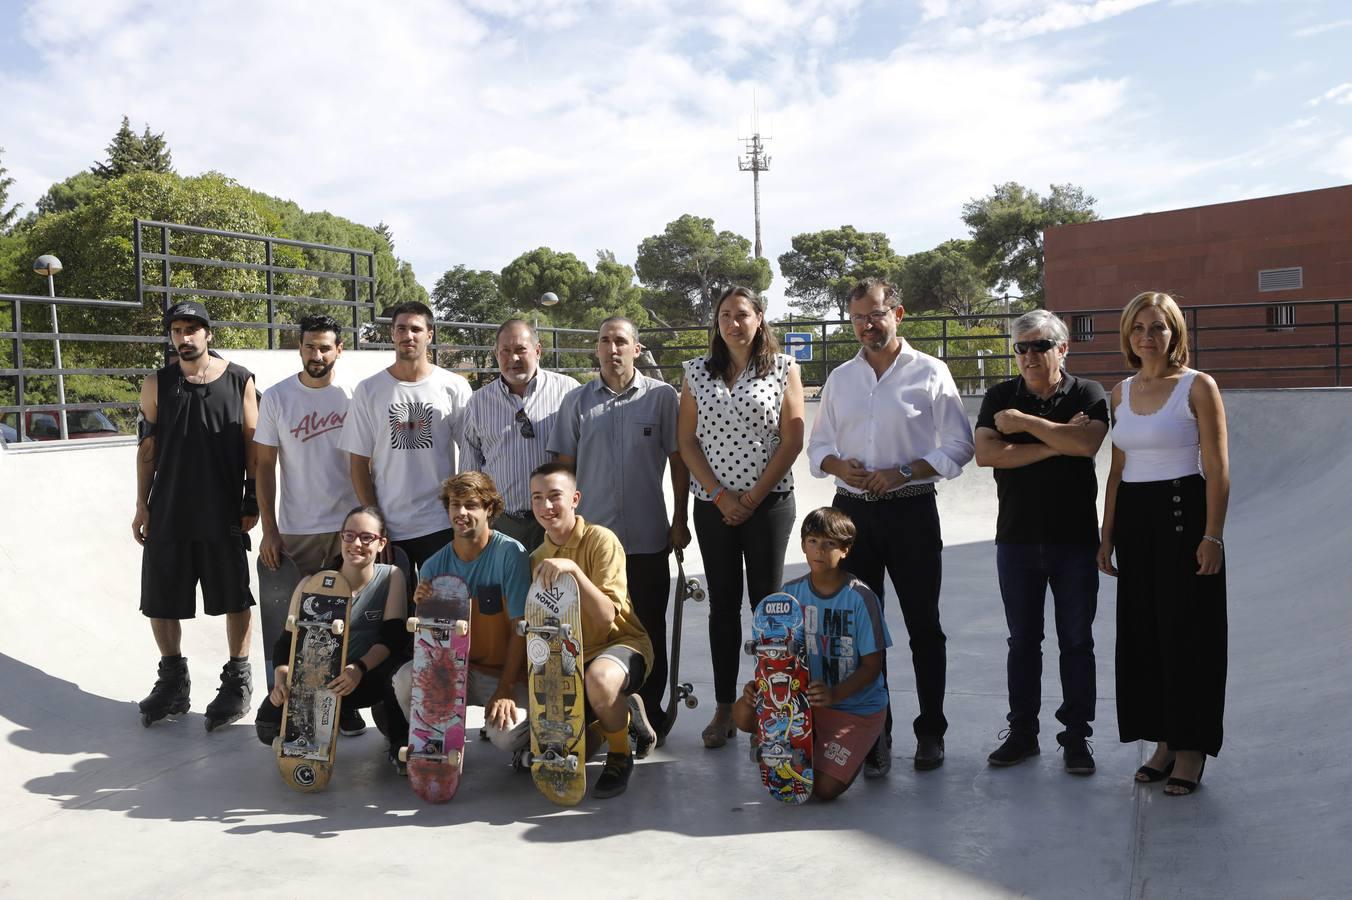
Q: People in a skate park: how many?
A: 13